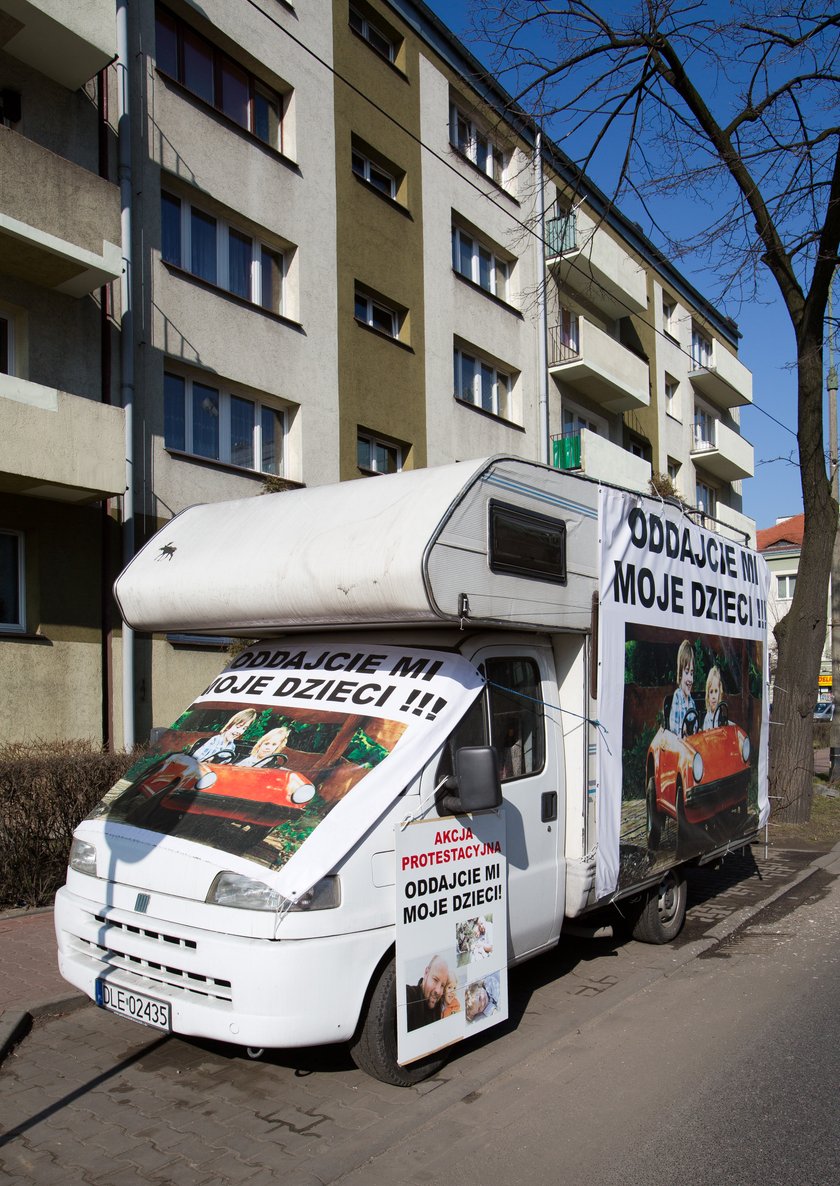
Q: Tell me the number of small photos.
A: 3